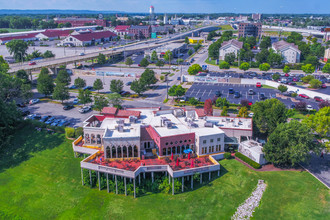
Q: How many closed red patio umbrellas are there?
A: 4